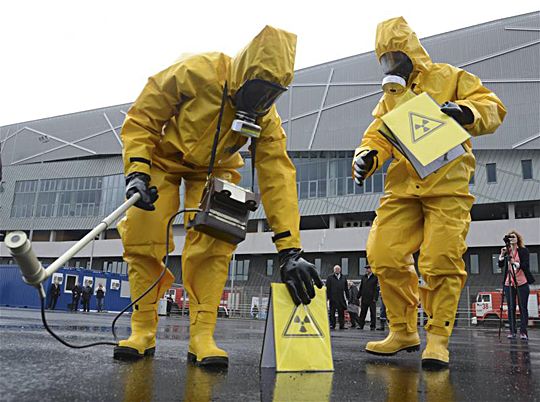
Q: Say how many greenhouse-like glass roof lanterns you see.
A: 0